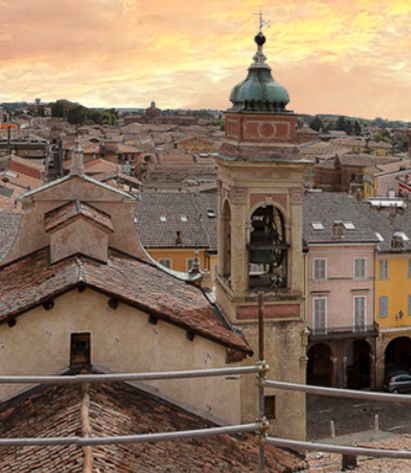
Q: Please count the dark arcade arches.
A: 3